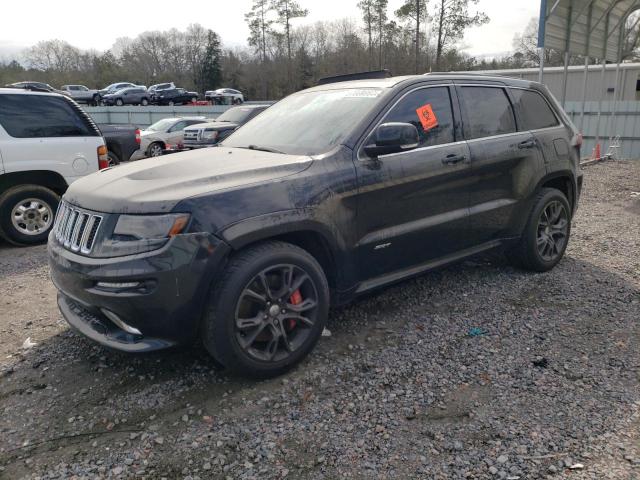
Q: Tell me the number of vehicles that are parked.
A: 12